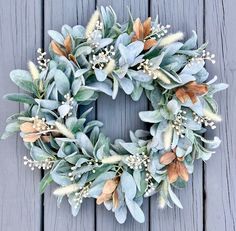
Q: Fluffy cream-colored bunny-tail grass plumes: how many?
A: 11